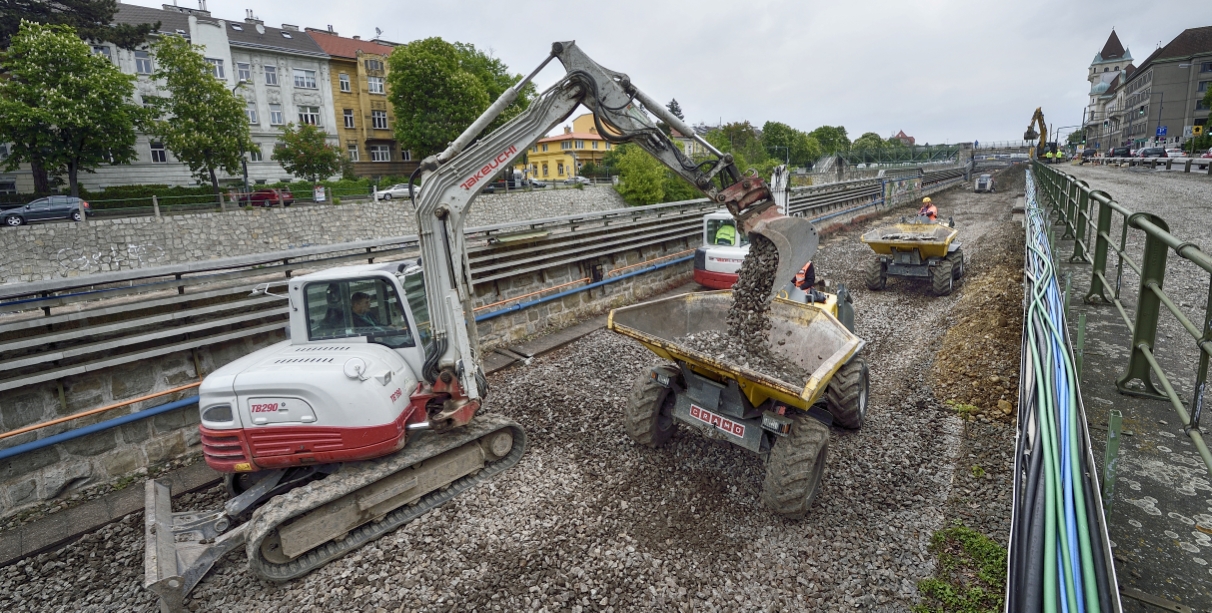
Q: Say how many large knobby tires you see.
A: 6